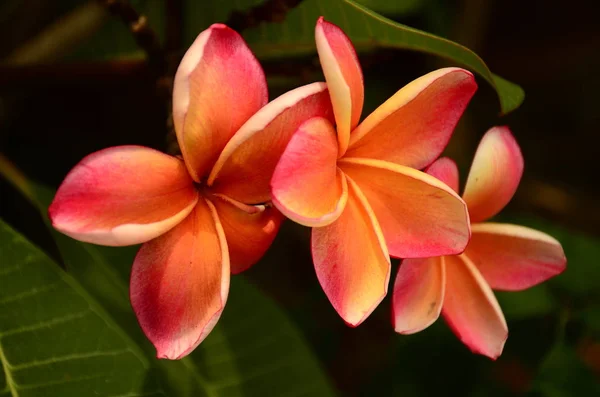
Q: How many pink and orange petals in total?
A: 15